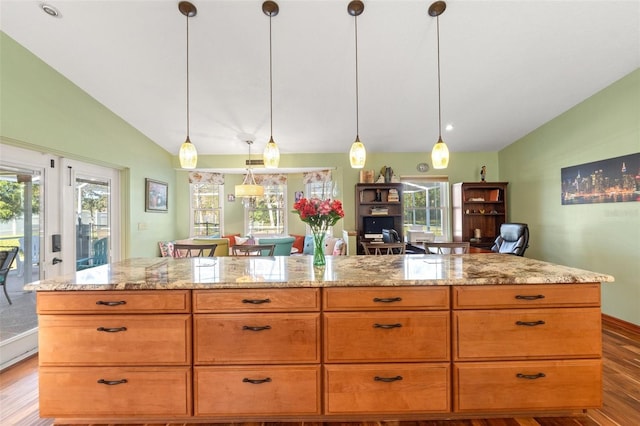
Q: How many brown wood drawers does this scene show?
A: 12